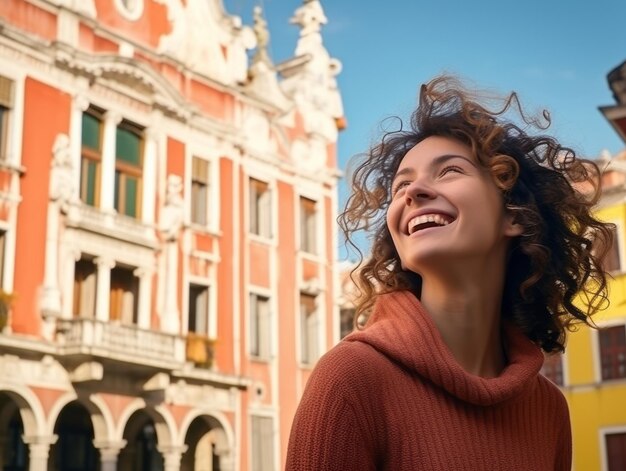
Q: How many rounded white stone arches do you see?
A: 4